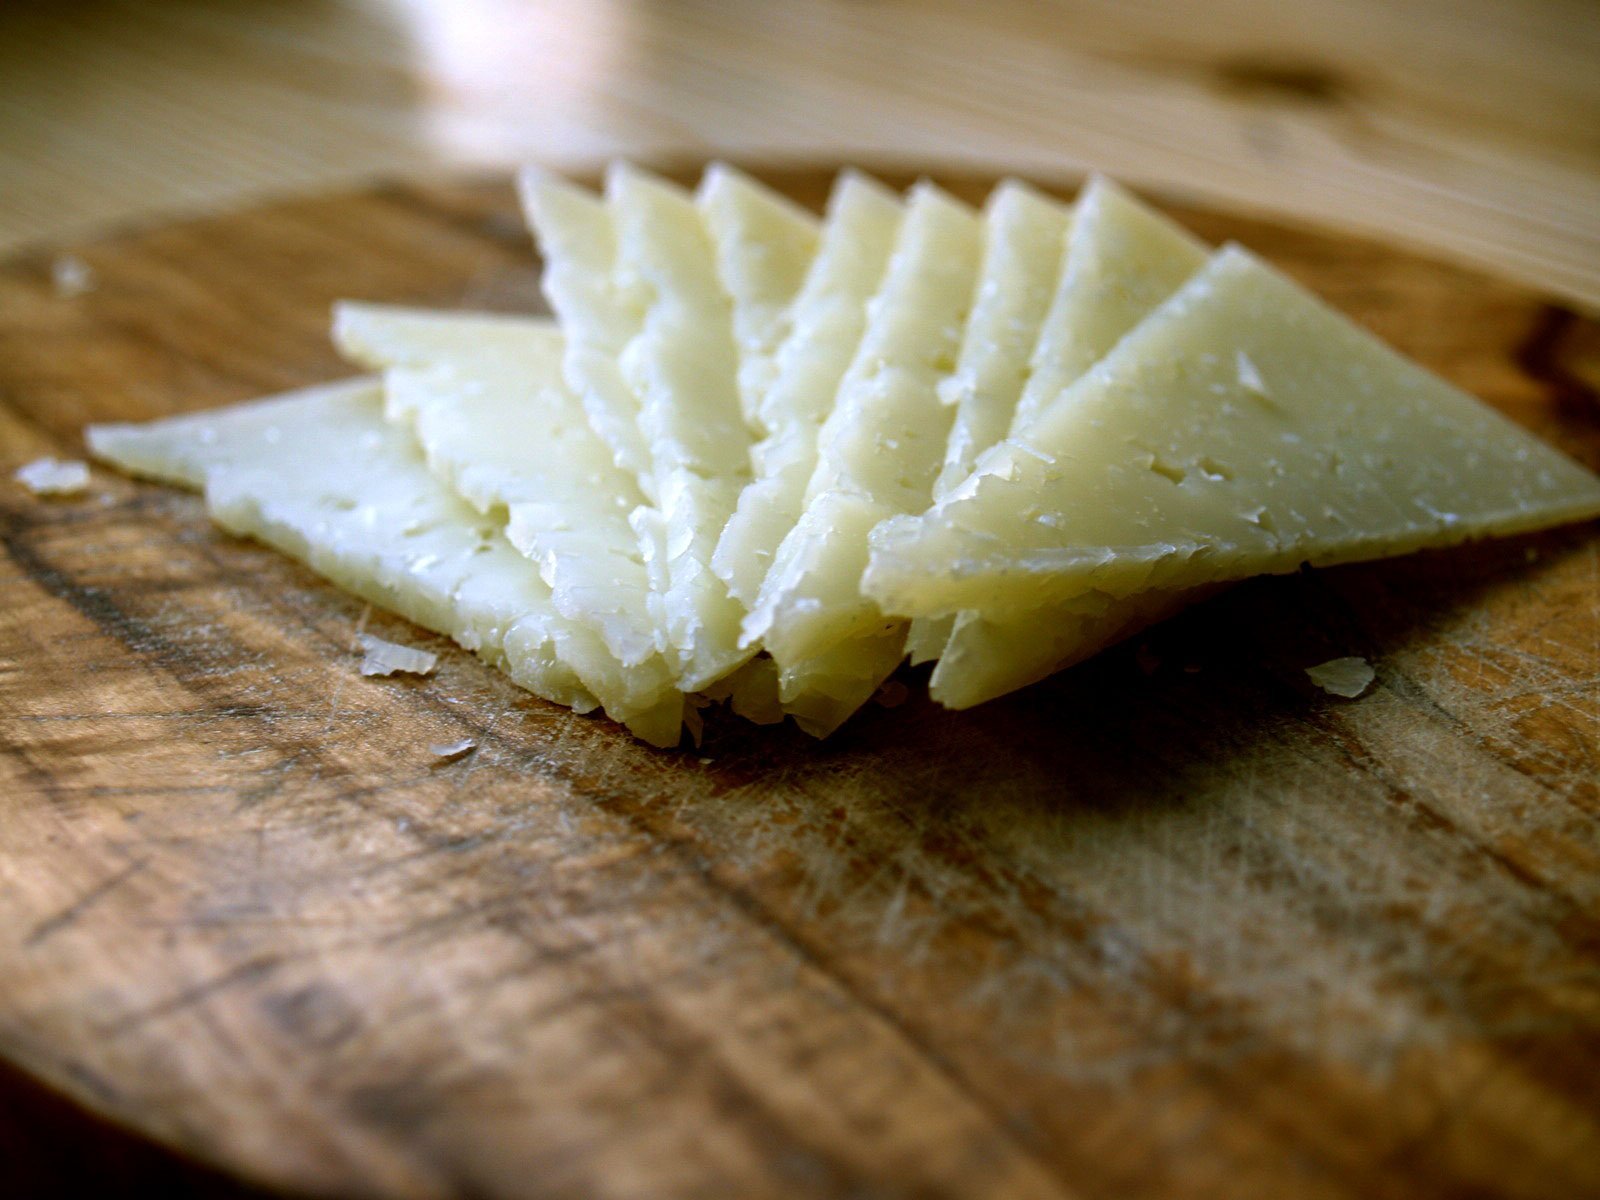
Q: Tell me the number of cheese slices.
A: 10